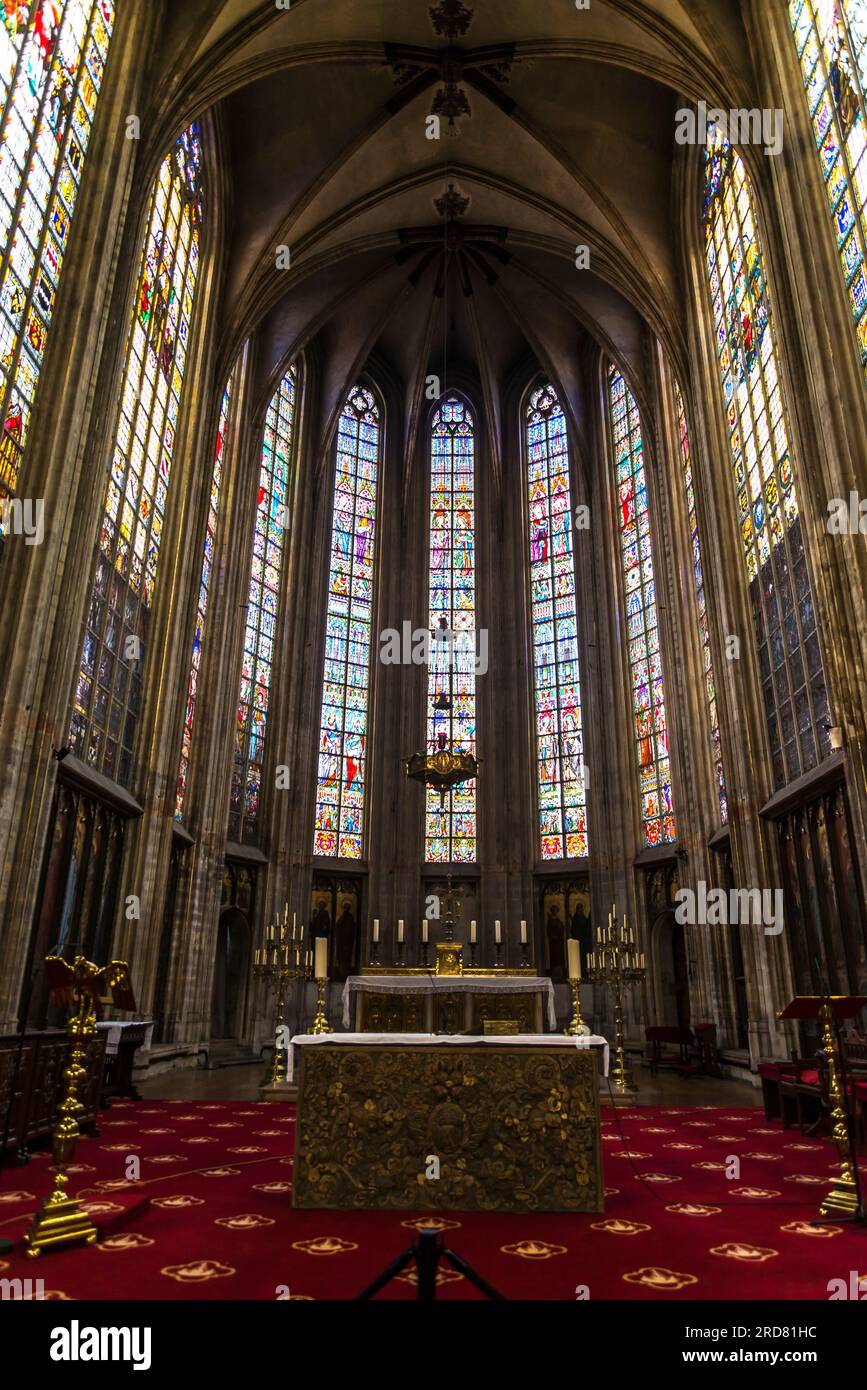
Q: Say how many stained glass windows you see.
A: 11